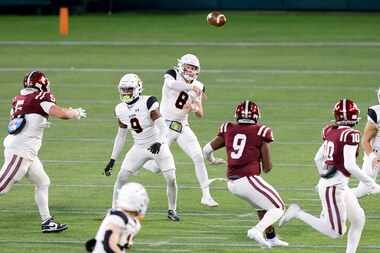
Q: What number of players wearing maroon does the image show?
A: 3